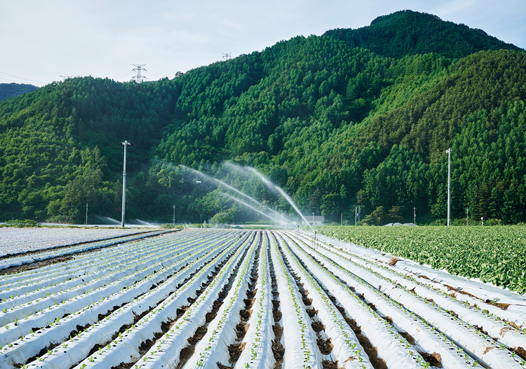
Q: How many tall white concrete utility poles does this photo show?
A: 2